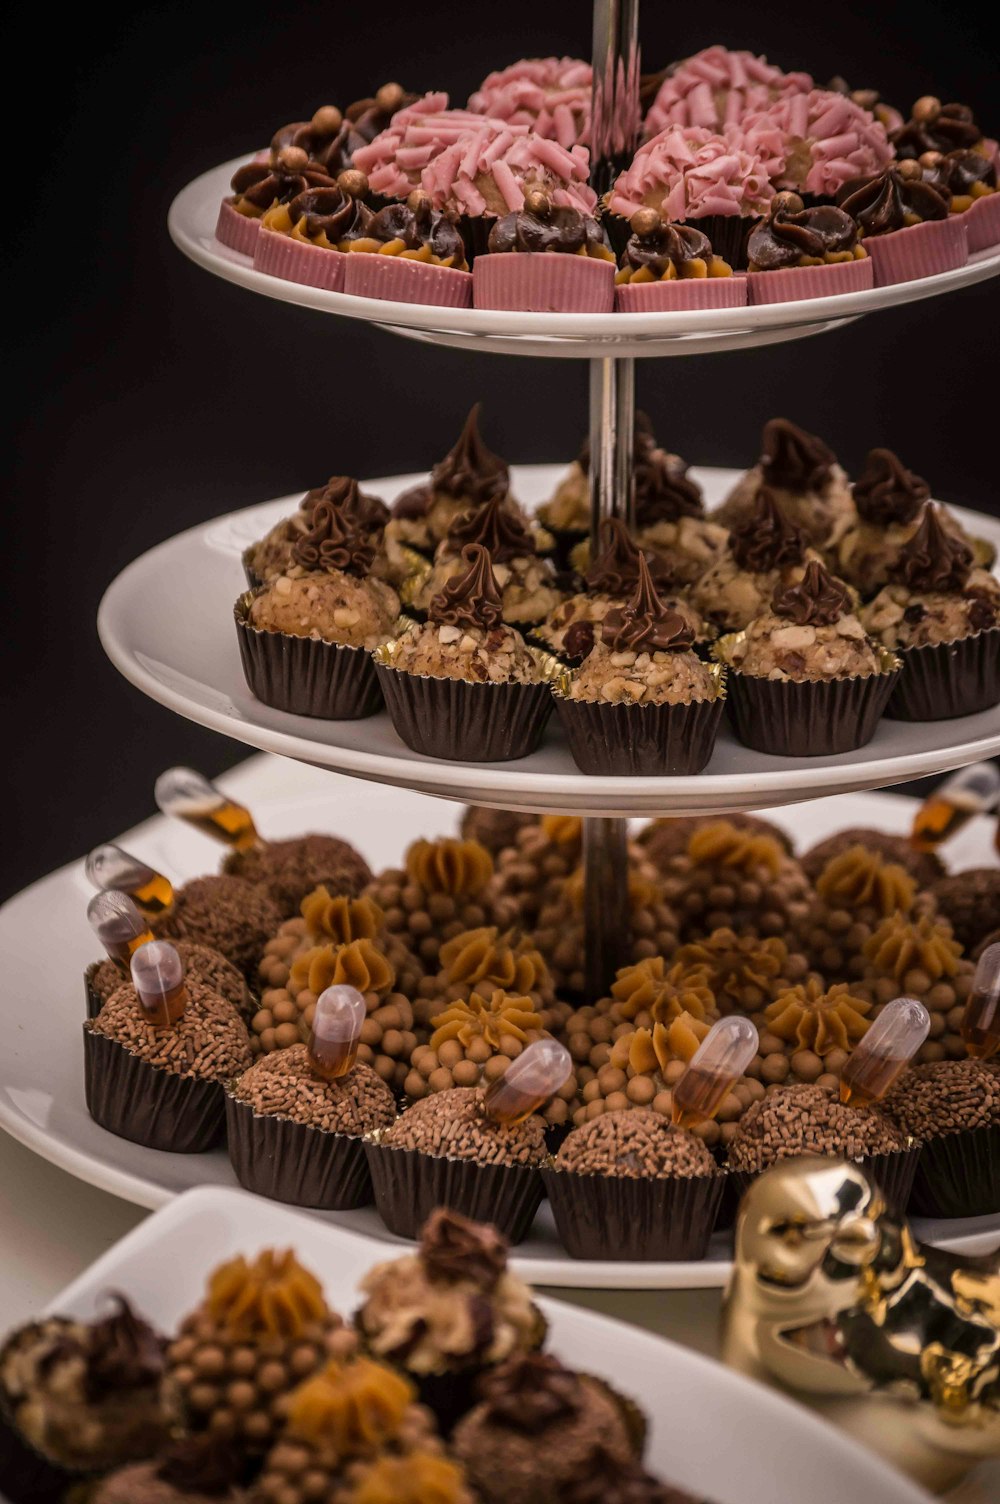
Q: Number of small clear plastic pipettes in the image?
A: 10